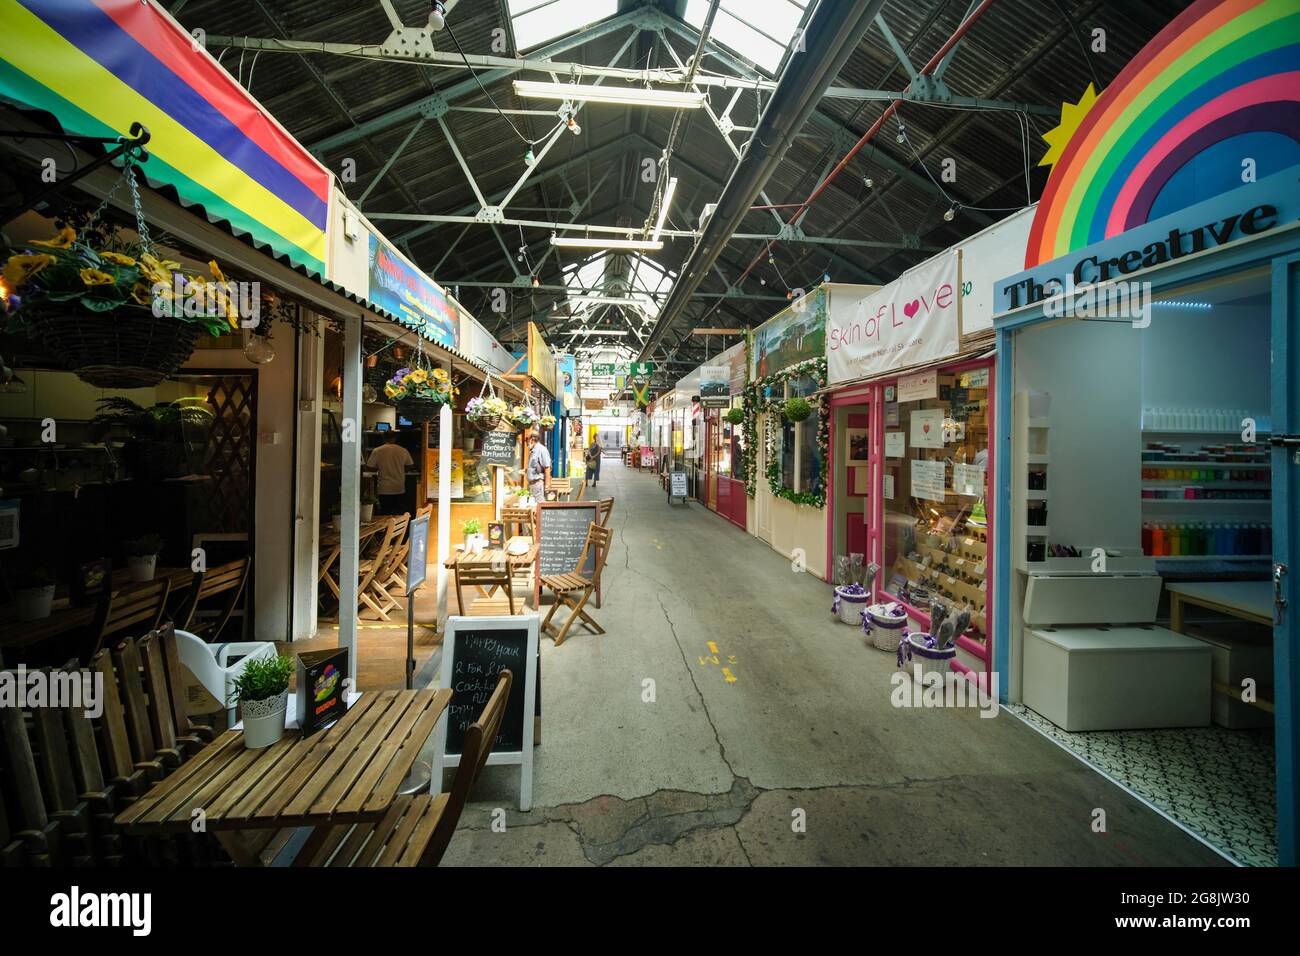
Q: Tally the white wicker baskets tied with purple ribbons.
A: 3